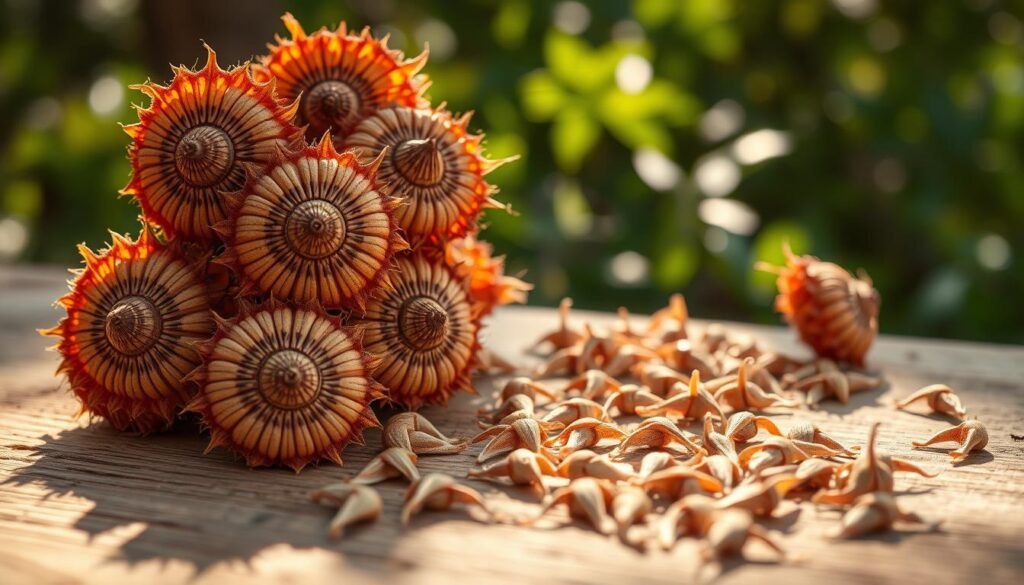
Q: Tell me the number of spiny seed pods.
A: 9